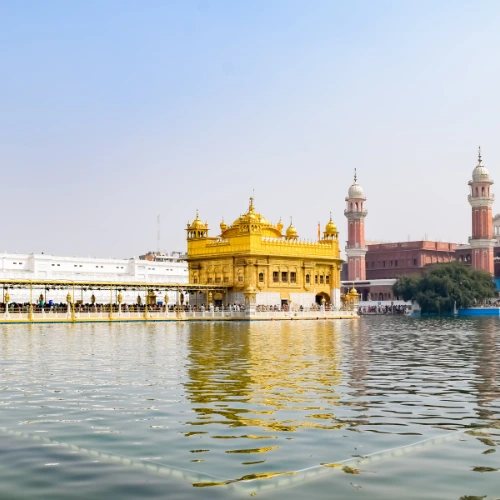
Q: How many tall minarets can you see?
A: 2